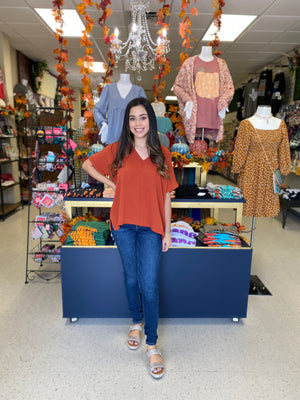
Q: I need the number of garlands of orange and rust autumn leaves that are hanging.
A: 6